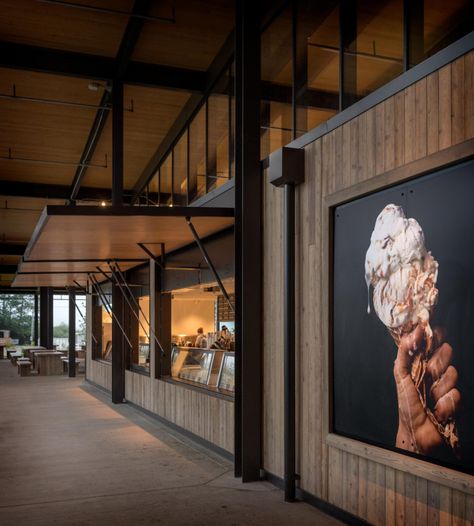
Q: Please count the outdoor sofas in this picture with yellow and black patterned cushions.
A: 0